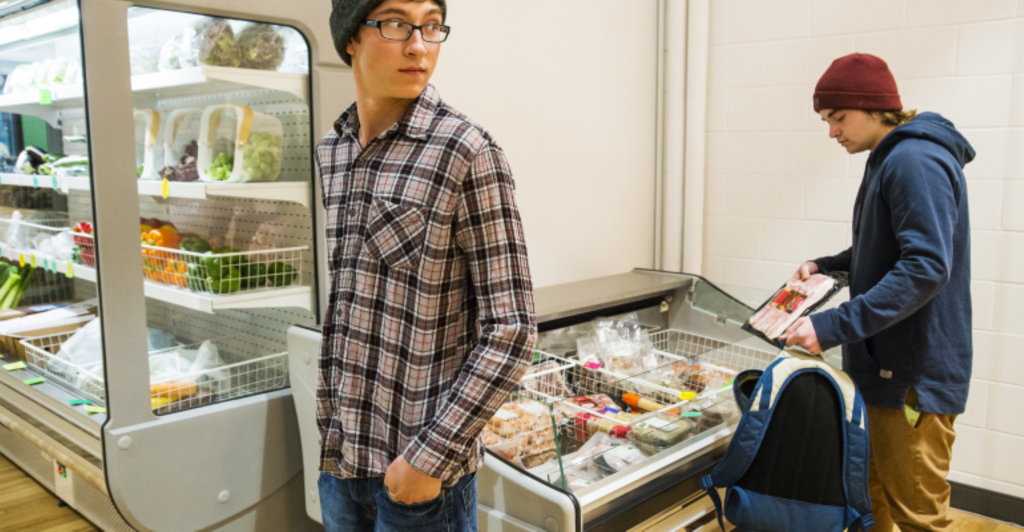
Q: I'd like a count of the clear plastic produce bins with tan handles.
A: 3